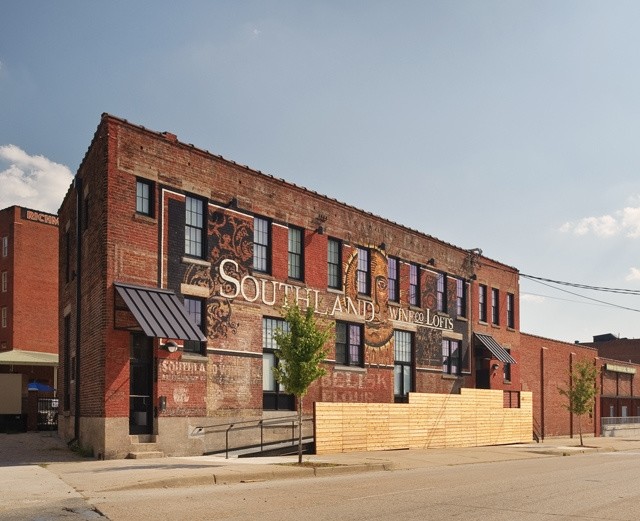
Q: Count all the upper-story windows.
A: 13